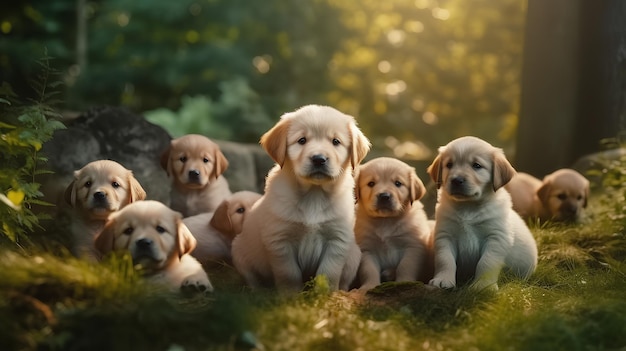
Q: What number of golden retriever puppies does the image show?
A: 8